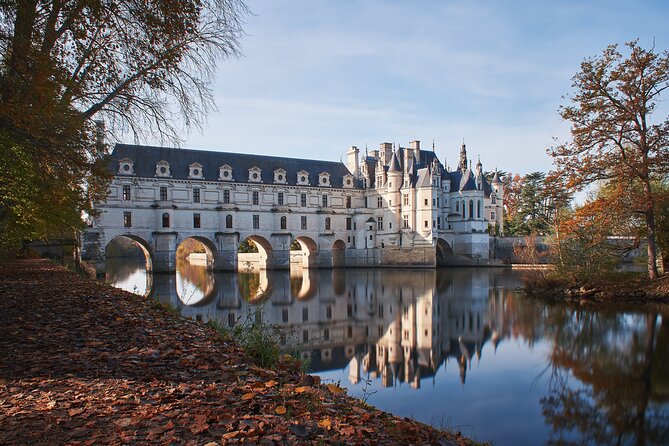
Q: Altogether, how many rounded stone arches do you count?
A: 6